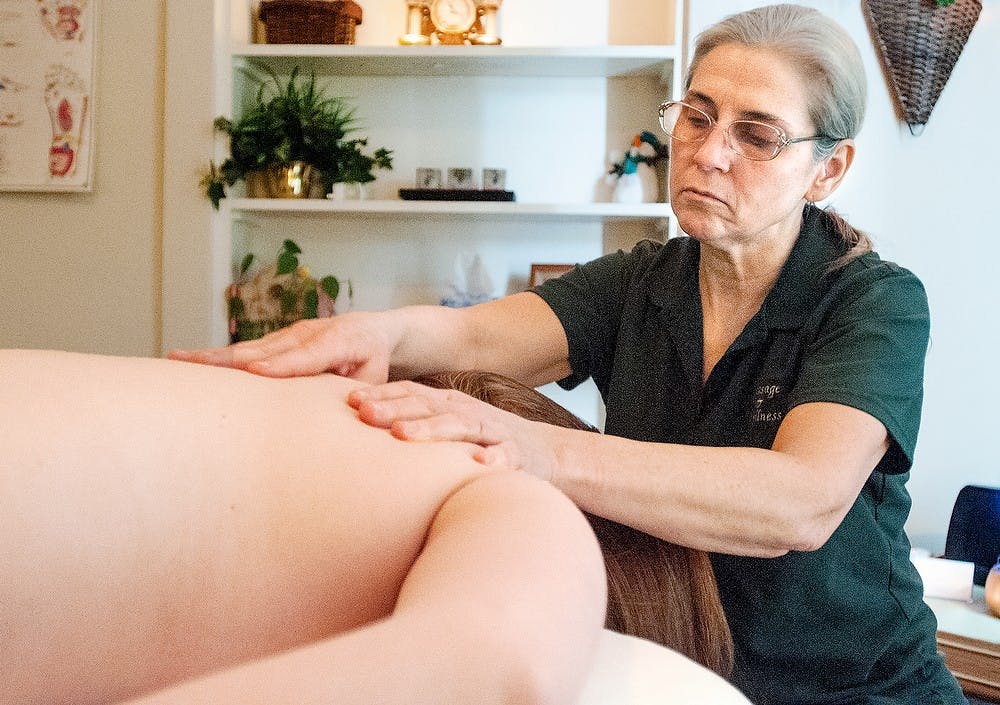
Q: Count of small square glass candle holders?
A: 3